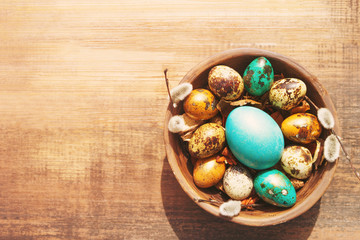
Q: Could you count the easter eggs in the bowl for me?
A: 11